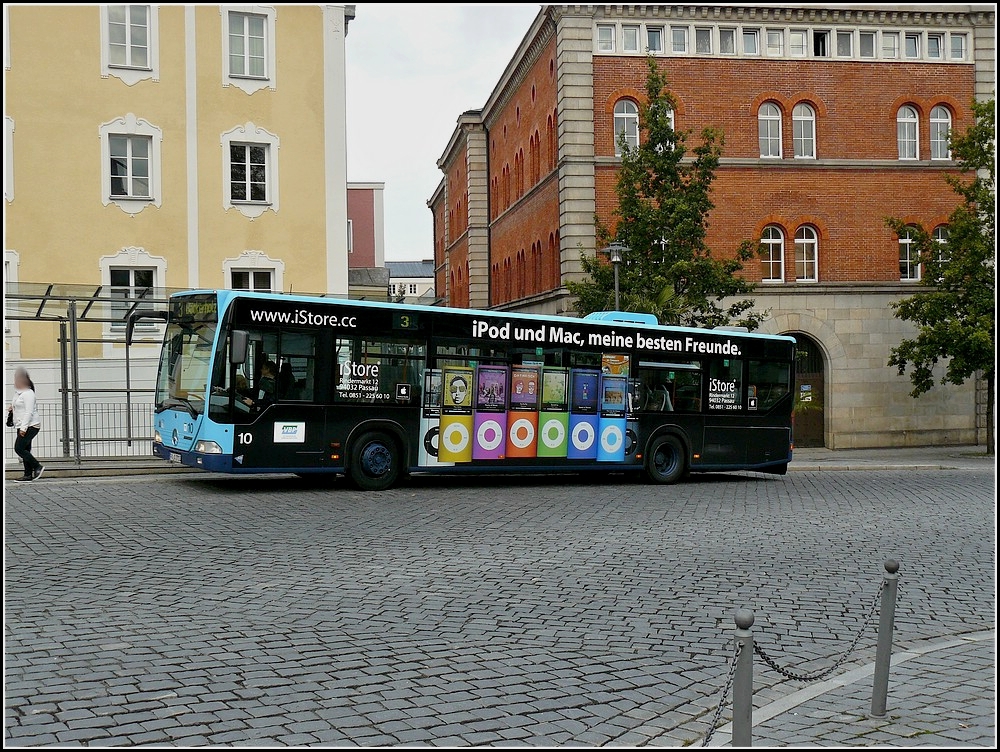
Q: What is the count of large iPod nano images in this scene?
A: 8